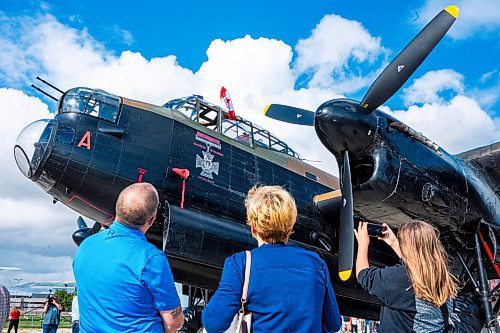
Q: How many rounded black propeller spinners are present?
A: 2